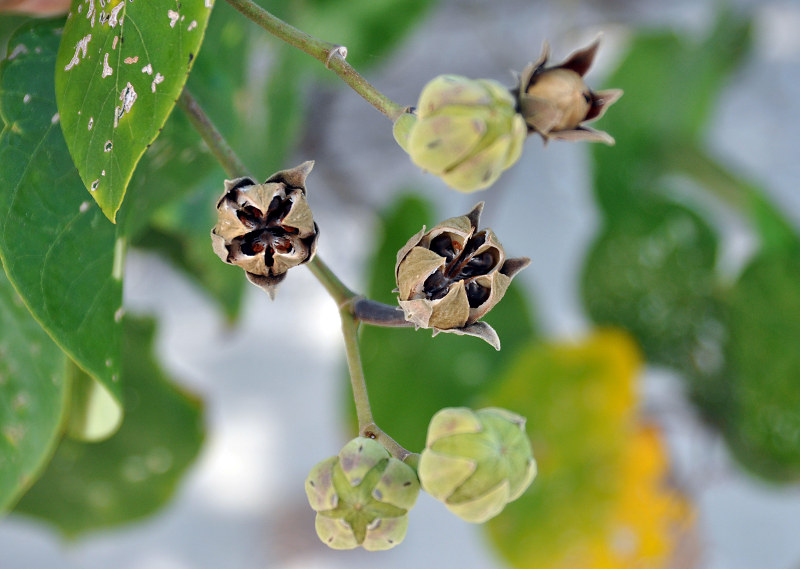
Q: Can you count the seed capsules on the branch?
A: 6